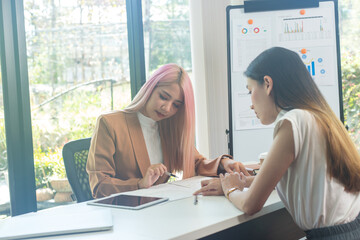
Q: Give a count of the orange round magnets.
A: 3